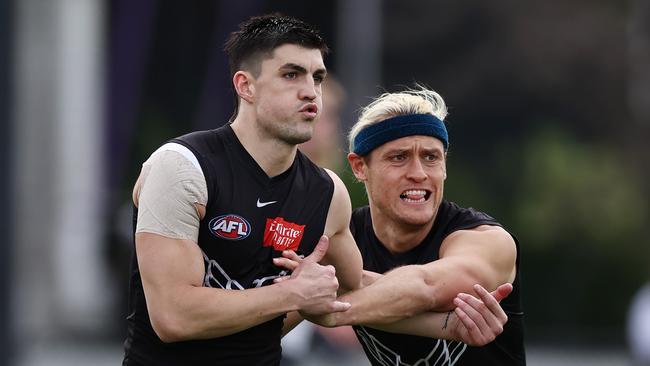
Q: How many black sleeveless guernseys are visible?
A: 2